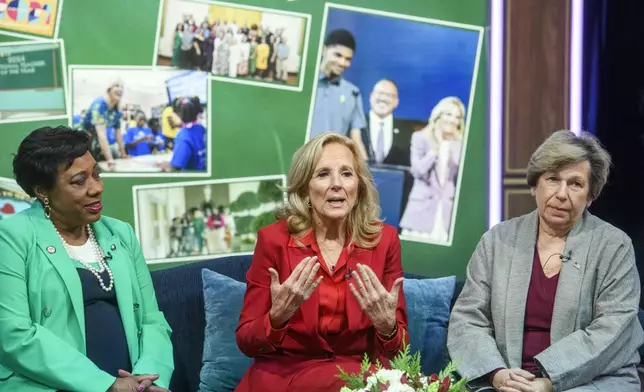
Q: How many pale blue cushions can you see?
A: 2